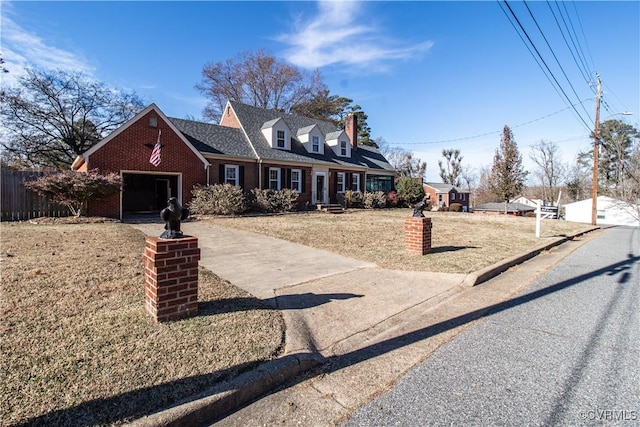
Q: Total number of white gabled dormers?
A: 3